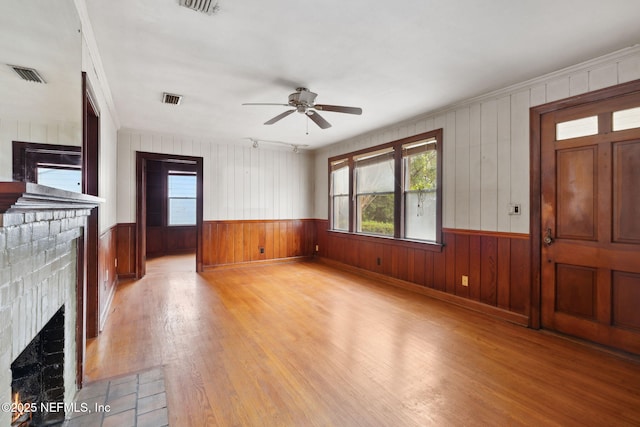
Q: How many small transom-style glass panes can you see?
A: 2